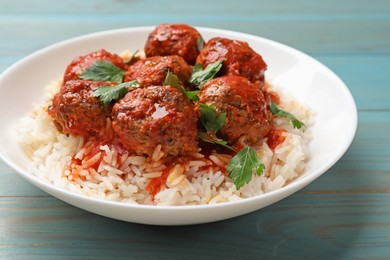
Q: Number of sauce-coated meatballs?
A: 7